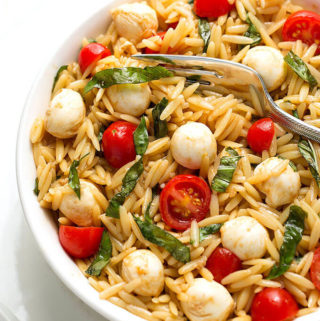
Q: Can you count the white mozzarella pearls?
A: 10